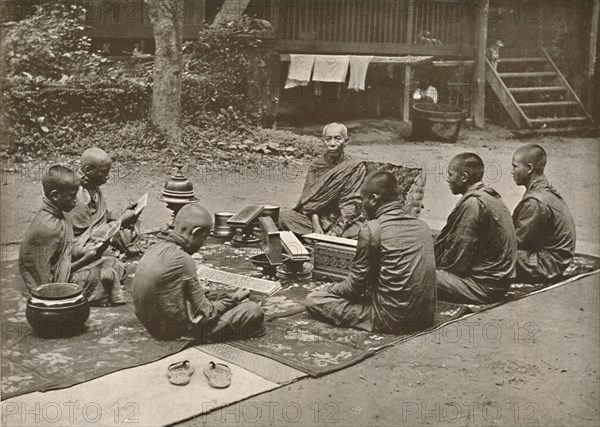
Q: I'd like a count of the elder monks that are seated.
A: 1